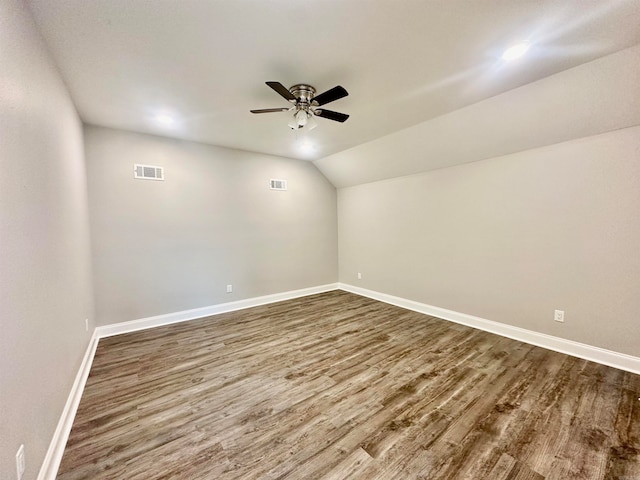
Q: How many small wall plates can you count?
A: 5